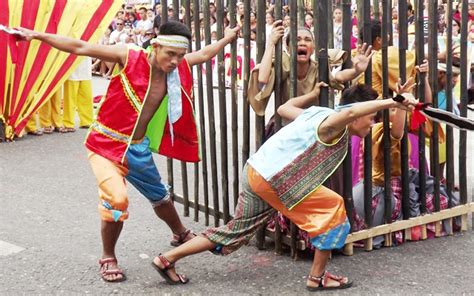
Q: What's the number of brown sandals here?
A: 4